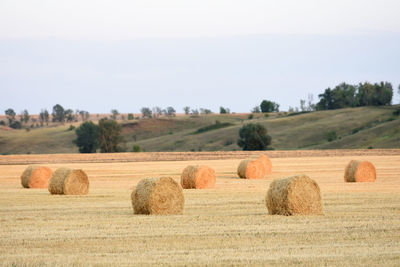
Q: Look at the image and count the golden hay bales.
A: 8